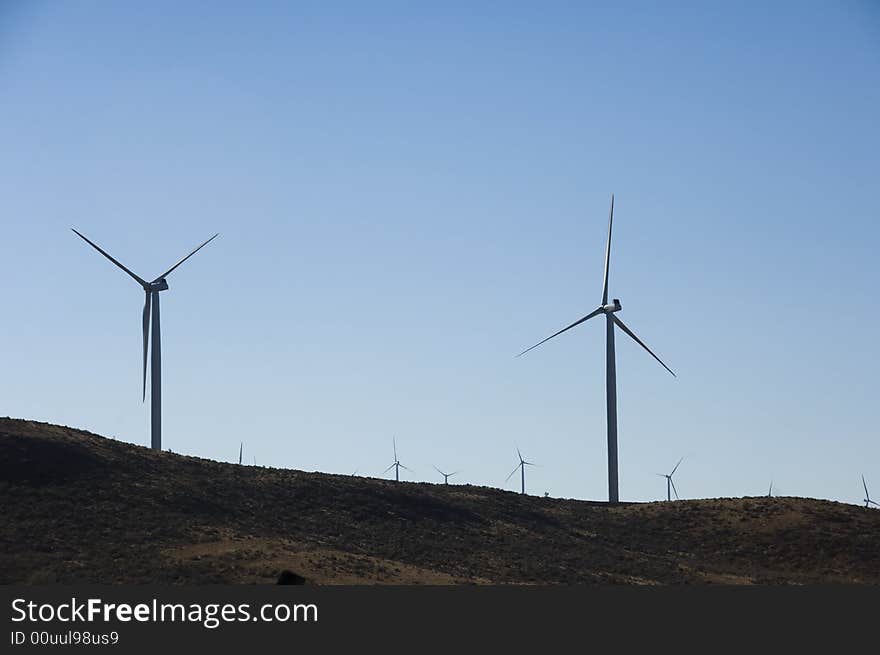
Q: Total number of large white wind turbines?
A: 2